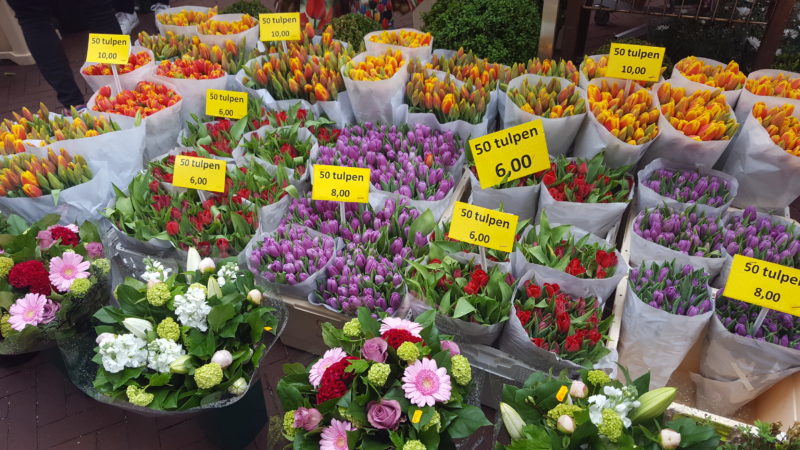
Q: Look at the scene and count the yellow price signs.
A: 9